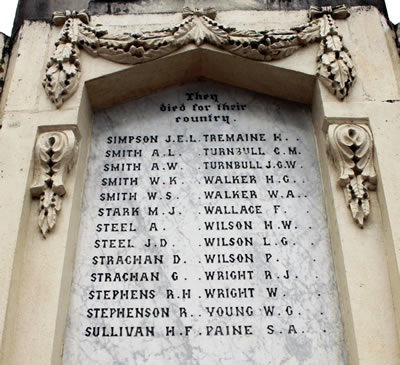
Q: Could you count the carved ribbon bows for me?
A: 3